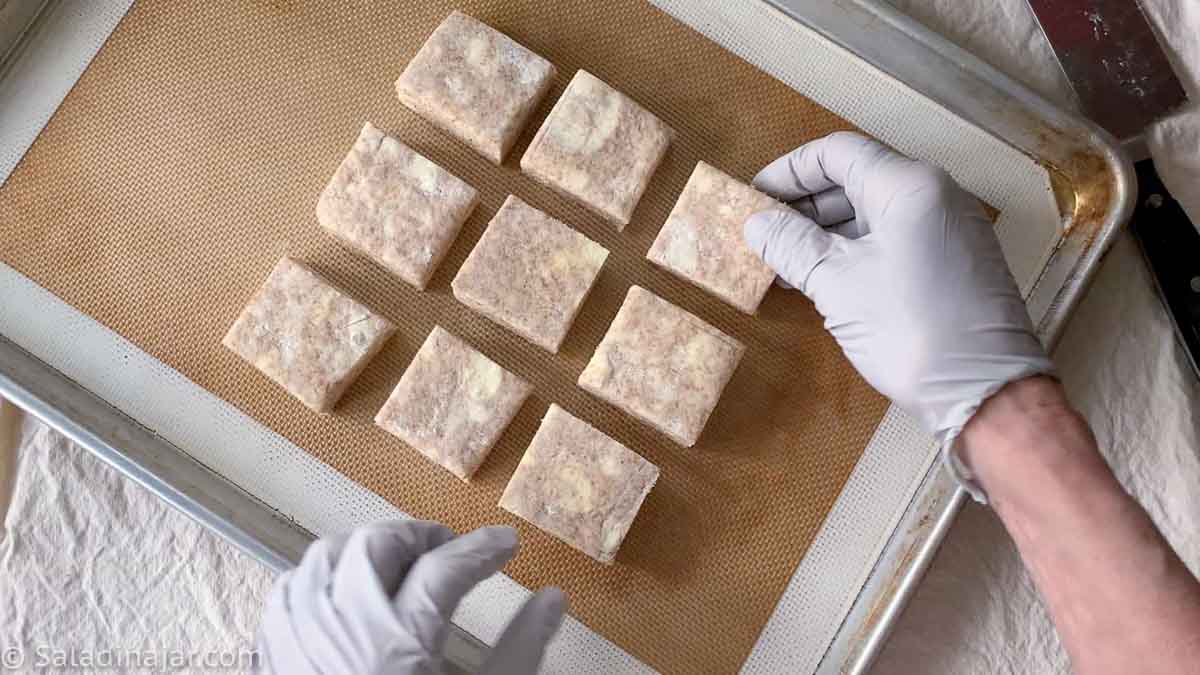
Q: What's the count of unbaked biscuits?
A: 9